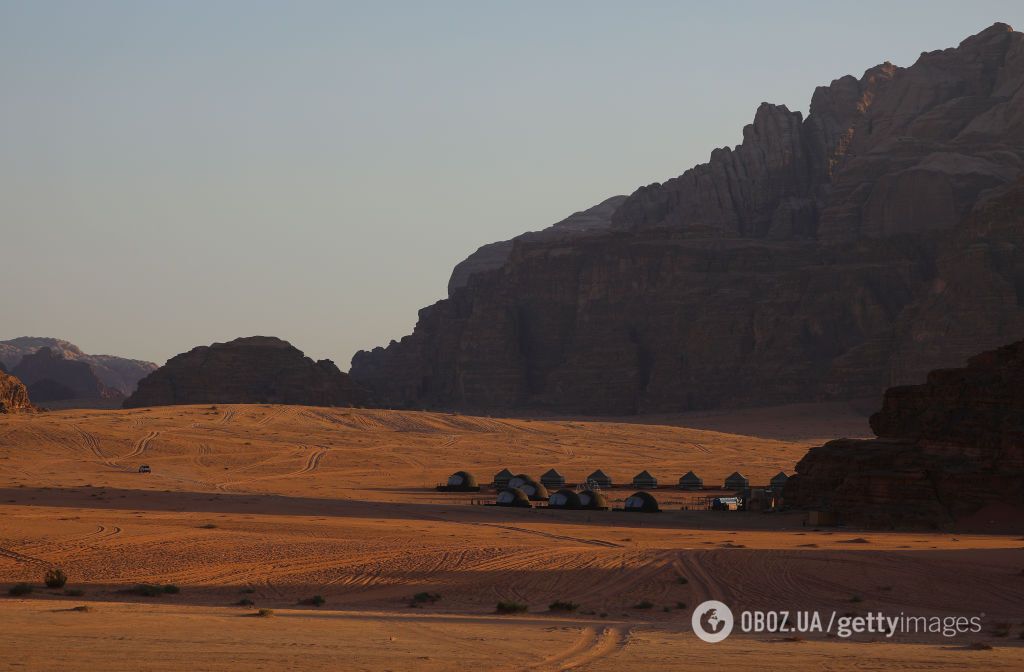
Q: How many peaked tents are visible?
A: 7